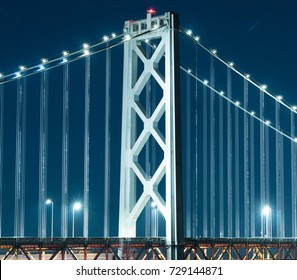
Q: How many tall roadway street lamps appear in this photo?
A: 4